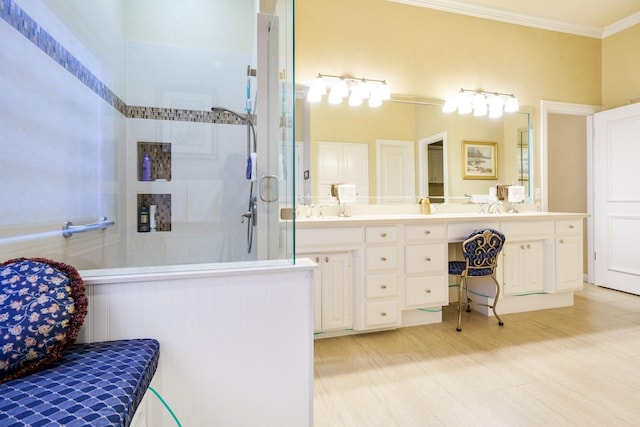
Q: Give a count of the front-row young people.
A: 0